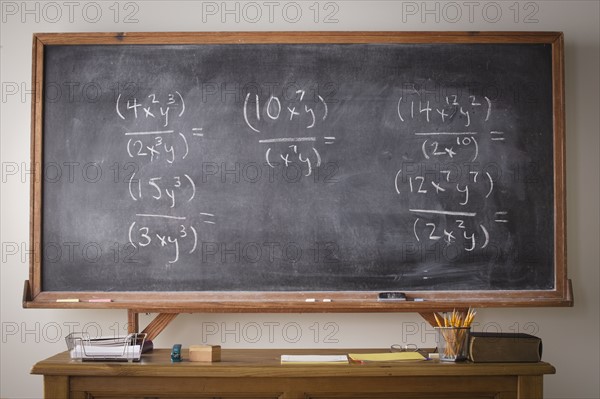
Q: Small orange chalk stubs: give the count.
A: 0